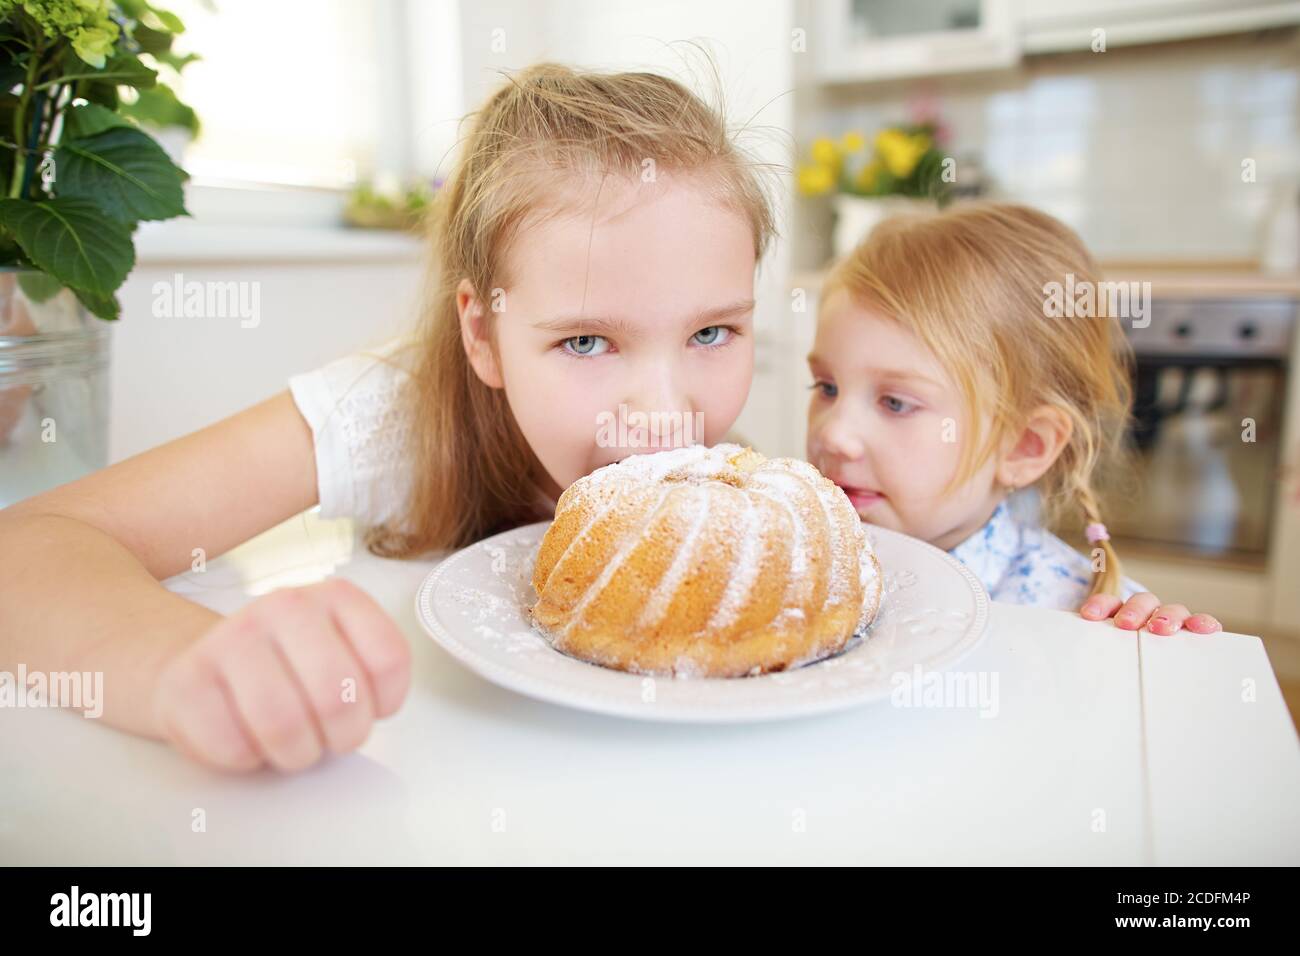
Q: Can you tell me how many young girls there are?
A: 2